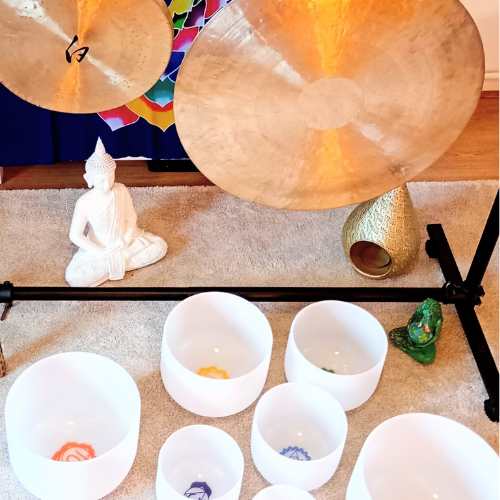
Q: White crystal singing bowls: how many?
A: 7